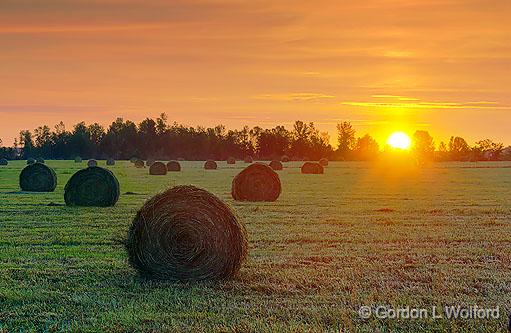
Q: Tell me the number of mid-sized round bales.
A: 3